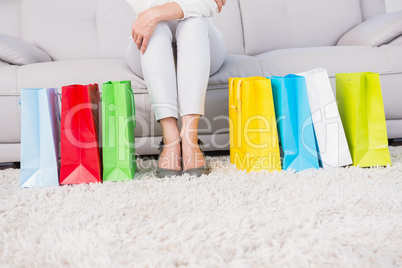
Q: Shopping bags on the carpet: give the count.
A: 7